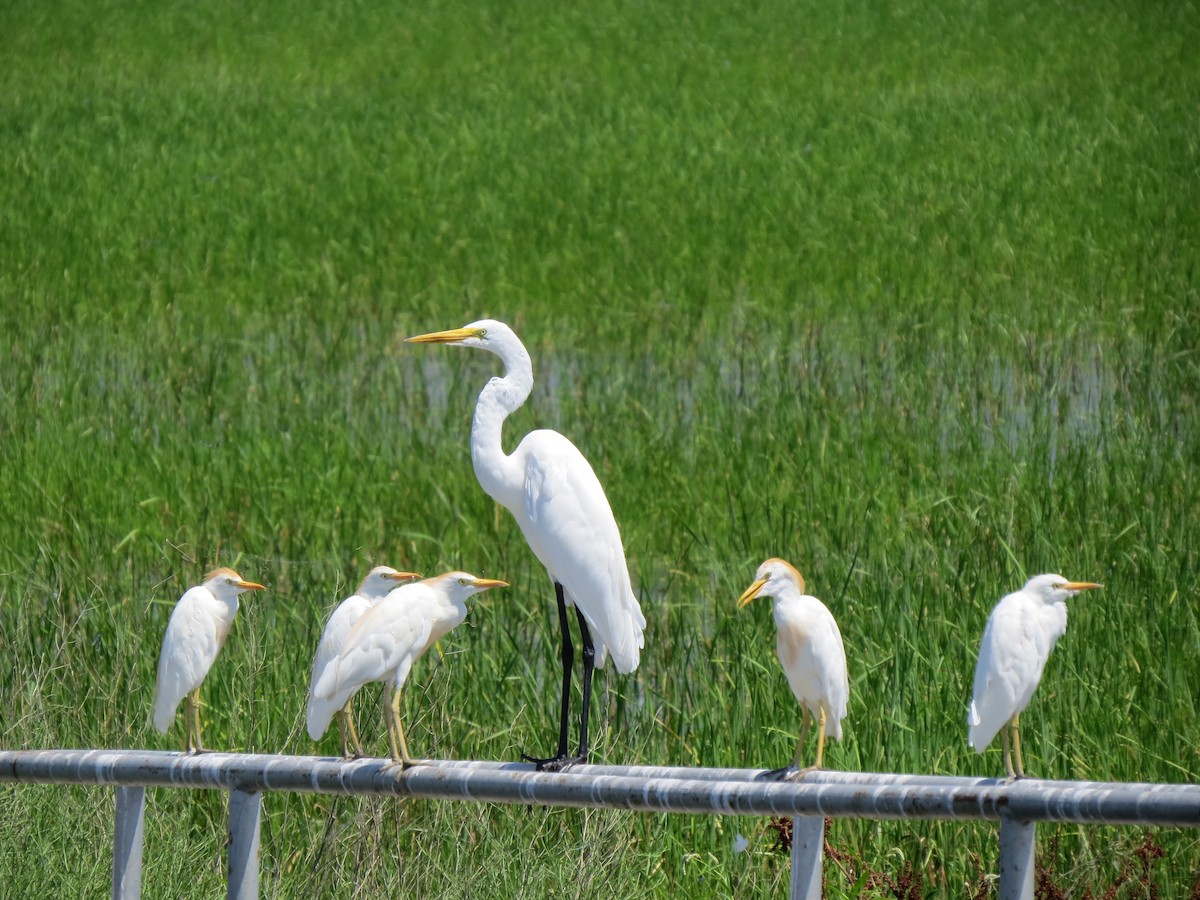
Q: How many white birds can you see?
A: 6